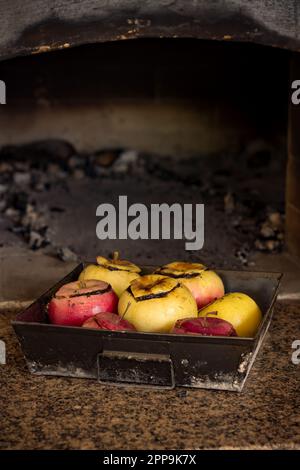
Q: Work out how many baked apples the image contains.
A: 7